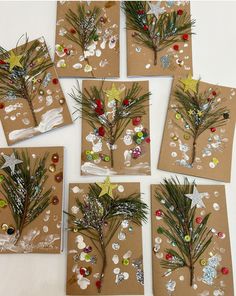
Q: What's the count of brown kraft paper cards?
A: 8